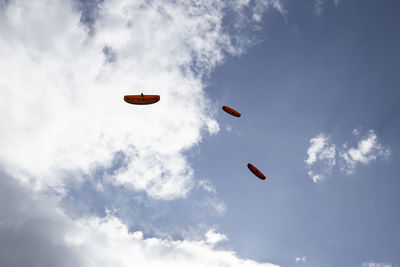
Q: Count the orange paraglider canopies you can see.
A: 3